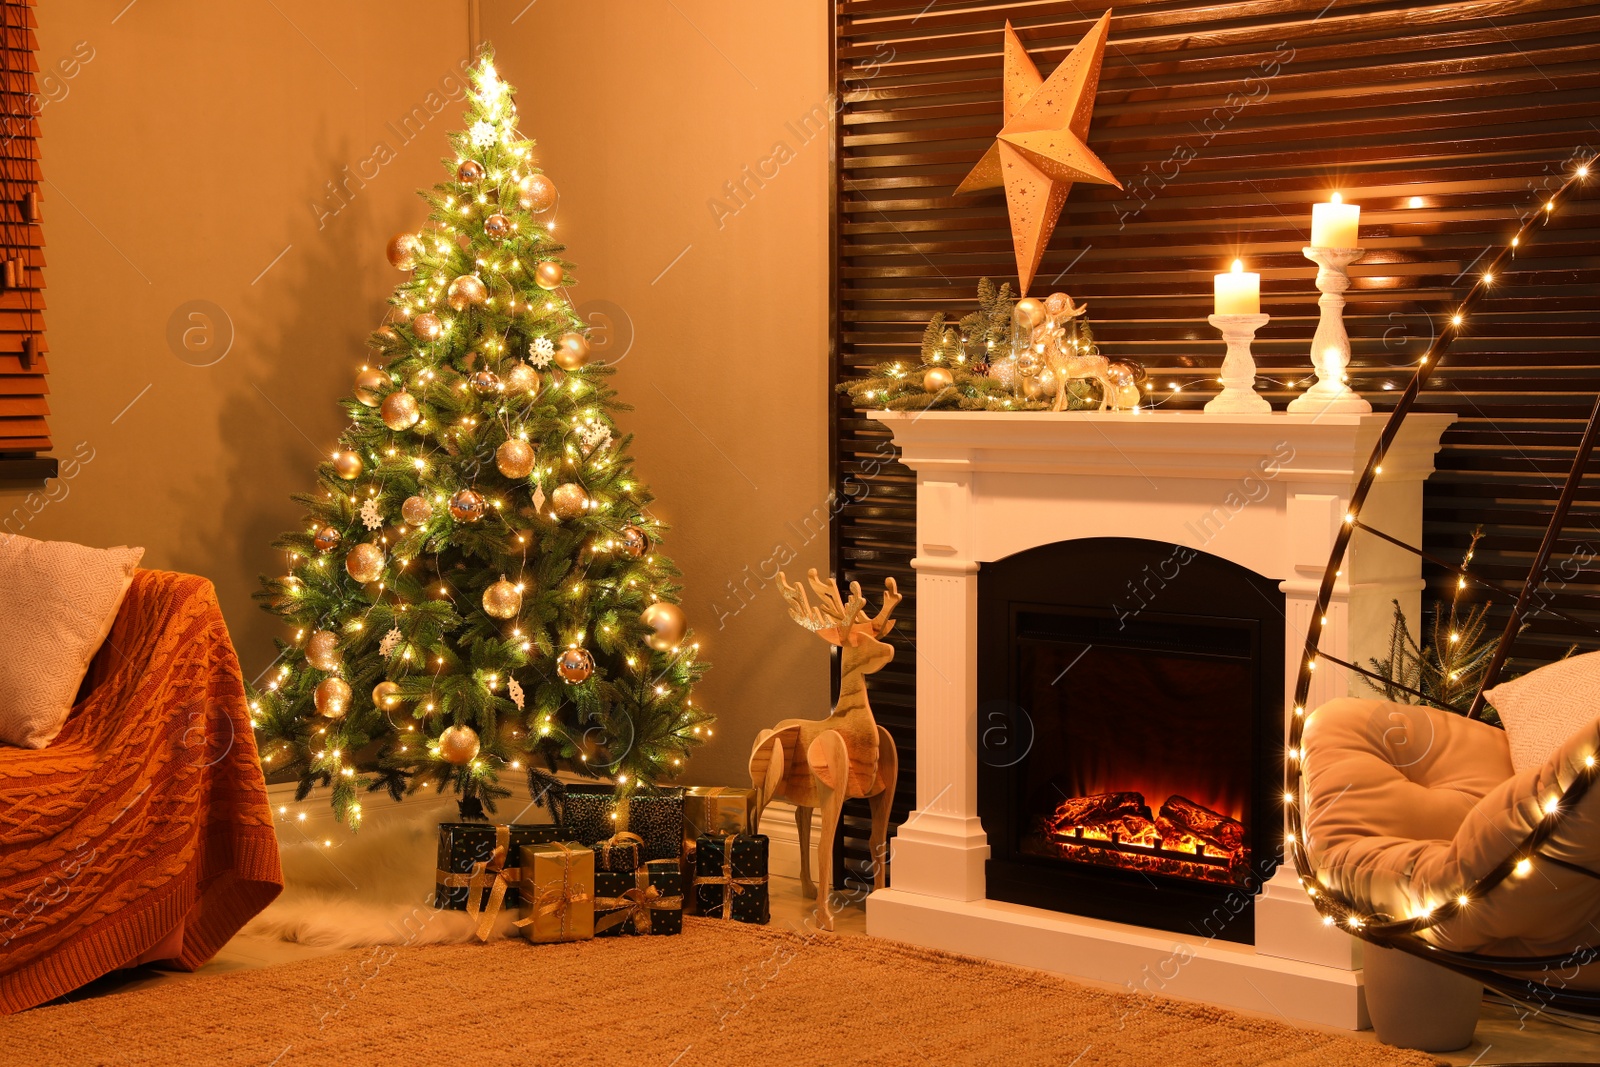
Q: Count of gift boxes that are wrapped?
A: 7